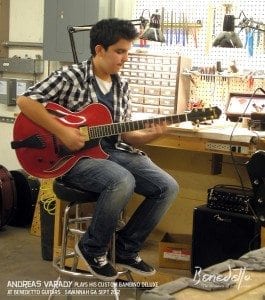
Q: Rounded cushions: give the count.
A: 1